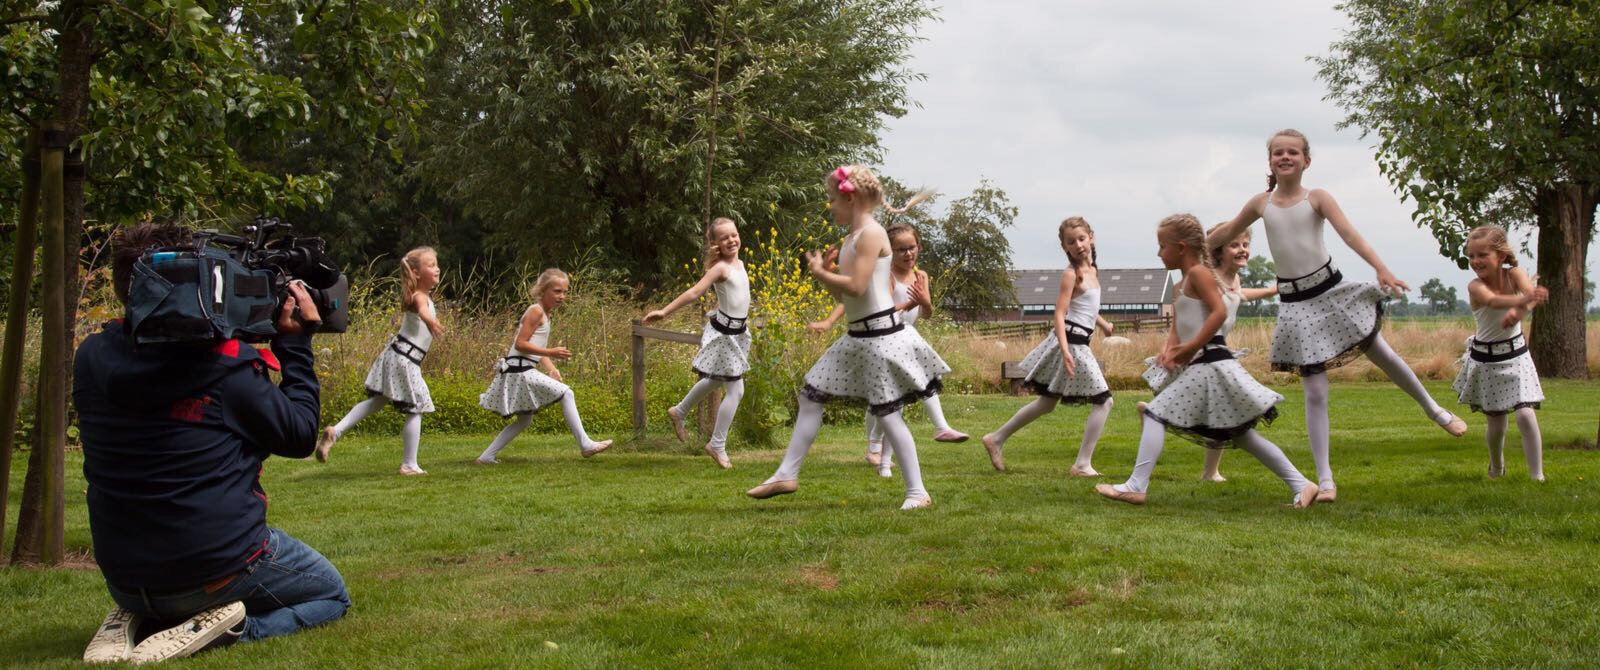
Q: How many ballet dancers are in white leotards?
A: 10